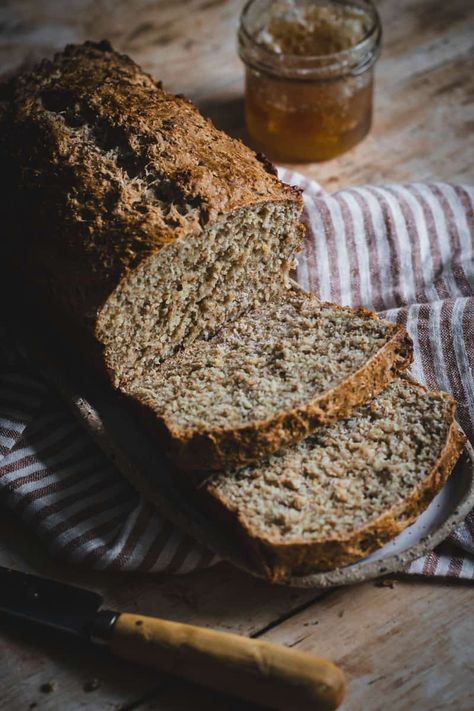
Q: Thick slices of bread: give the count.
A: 2